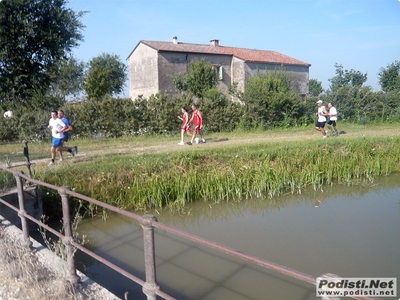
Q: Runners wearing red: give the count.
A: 2